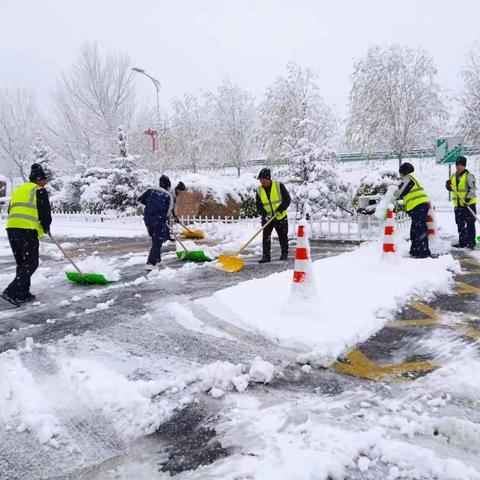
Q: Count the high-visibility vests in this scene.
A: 4